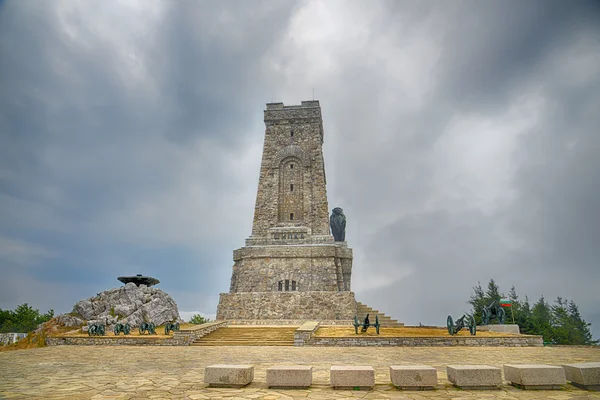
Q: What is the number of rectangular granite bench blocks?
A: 7